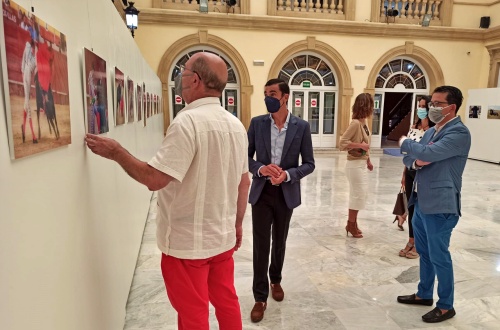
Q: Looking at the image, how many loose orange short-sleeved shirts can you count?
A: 0